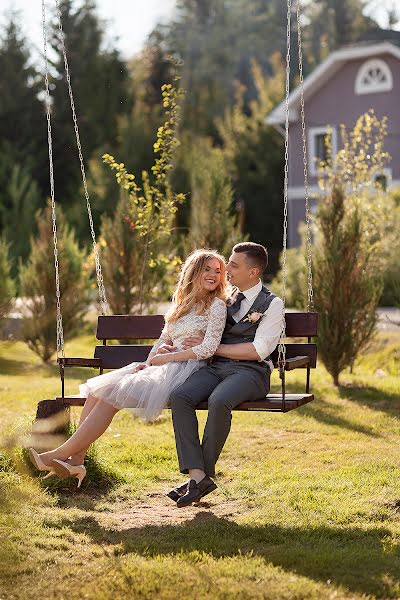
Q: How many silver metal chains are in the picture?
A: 4